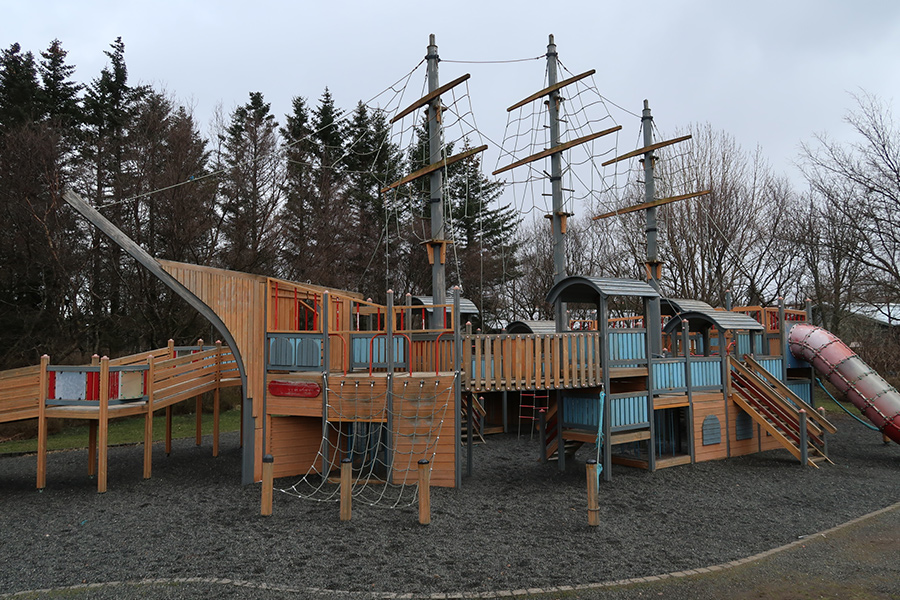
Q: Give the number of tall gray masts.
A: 3